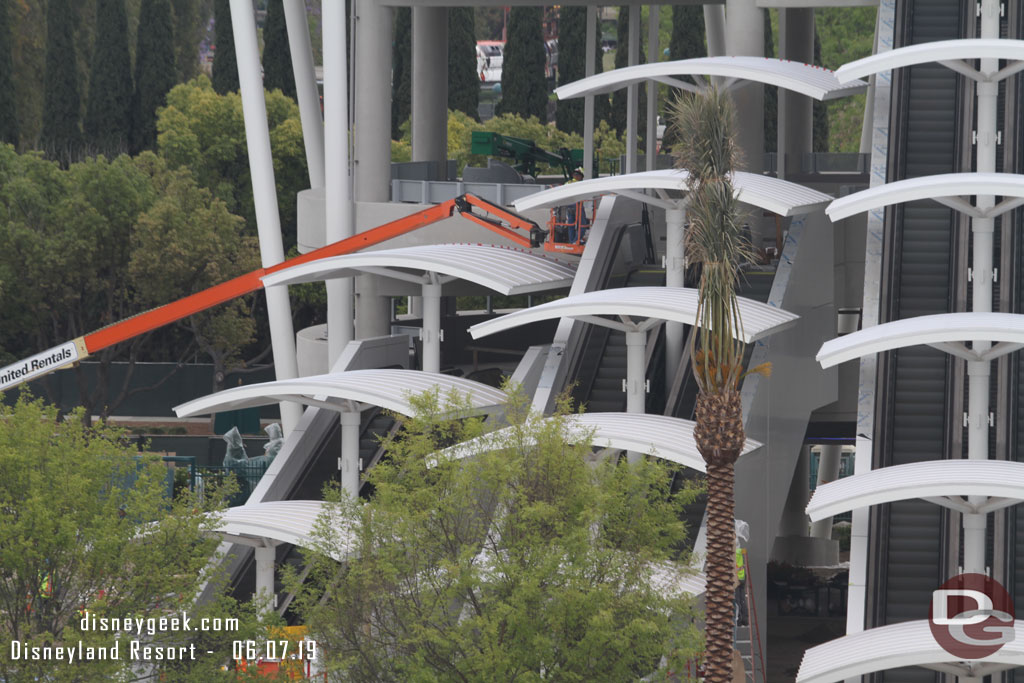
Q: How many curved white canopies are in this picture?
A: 13